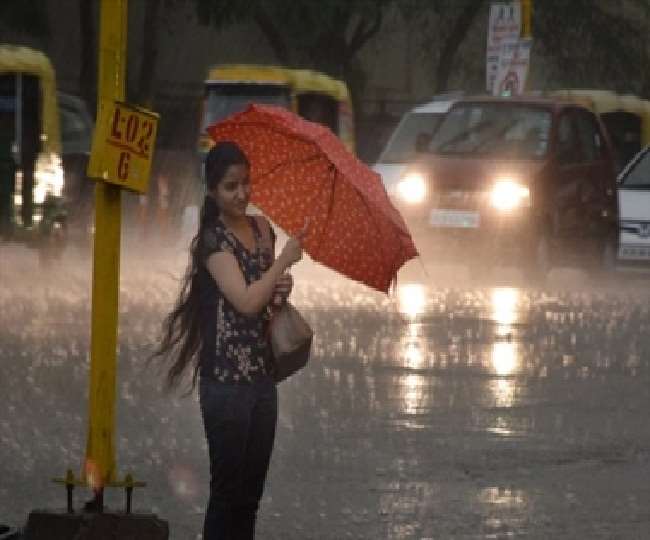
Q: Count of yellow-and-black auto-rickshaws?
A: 3